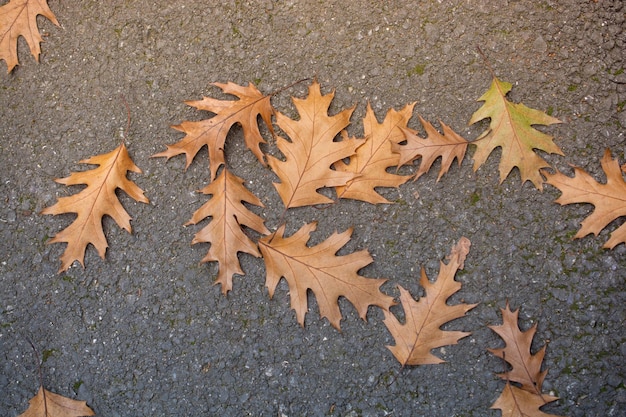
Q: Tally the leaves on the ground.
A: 14